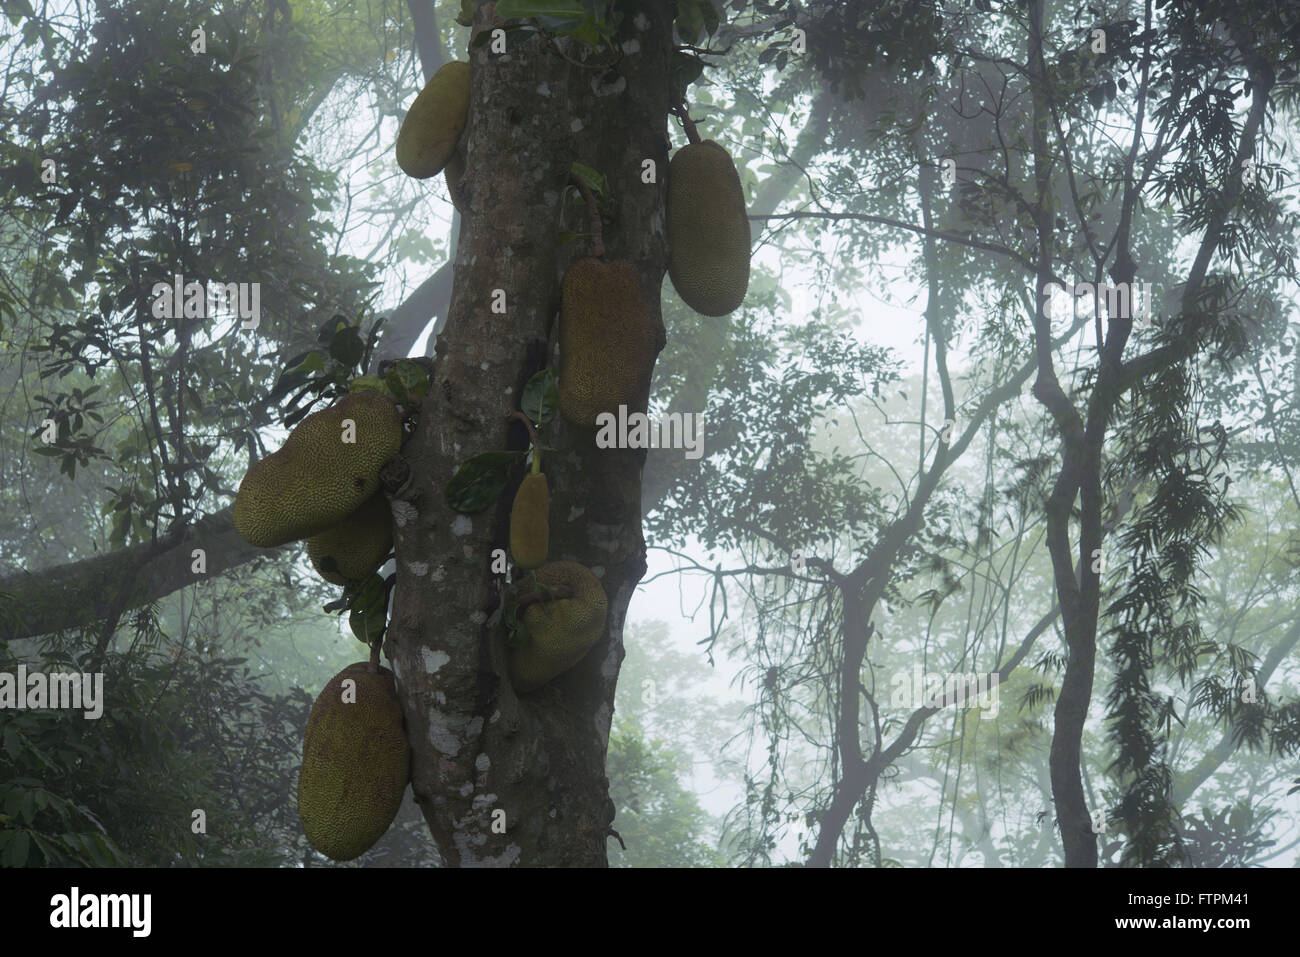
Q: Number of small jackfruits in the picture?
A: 1